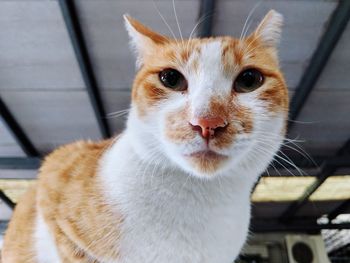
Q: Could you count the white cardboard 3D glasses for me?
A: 0